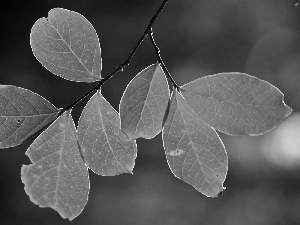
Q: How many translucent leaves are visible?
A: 7